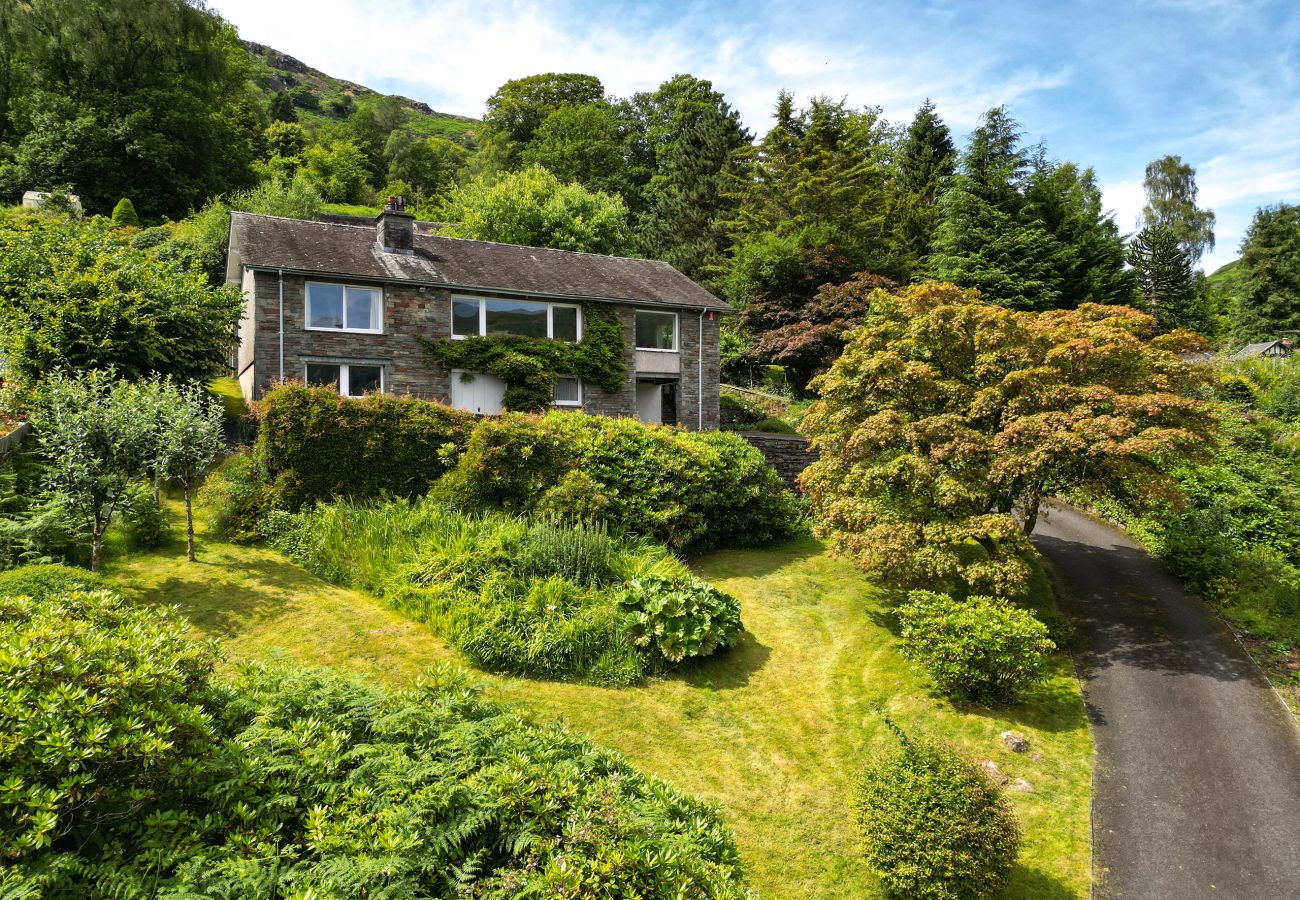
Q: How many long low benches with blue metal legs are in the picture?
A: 0